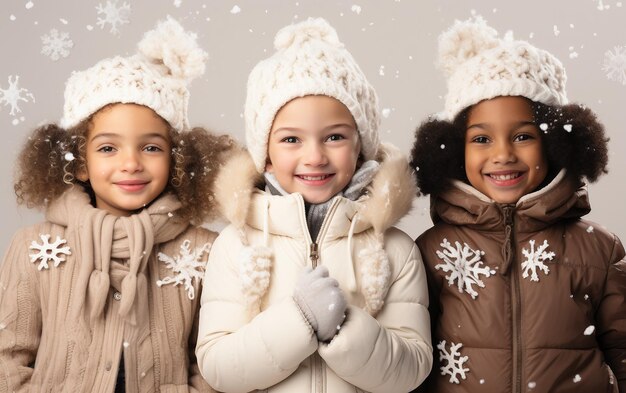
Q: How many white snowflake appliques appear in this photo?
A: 5